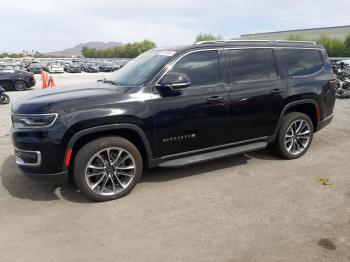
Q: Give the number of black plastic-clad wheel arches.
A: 2